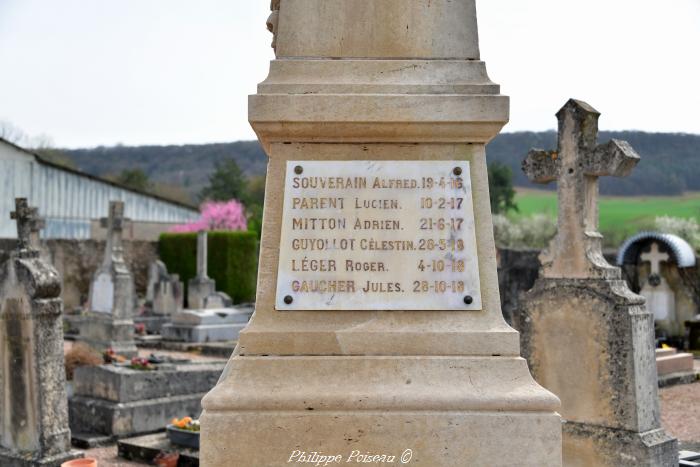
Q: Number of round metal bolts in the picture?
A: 4